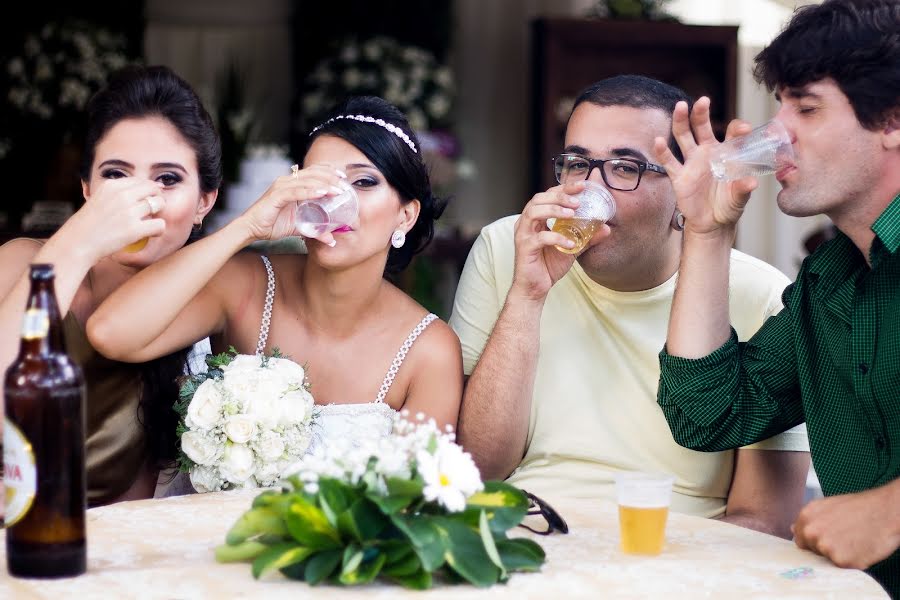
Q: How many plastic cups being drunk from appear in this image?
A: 4